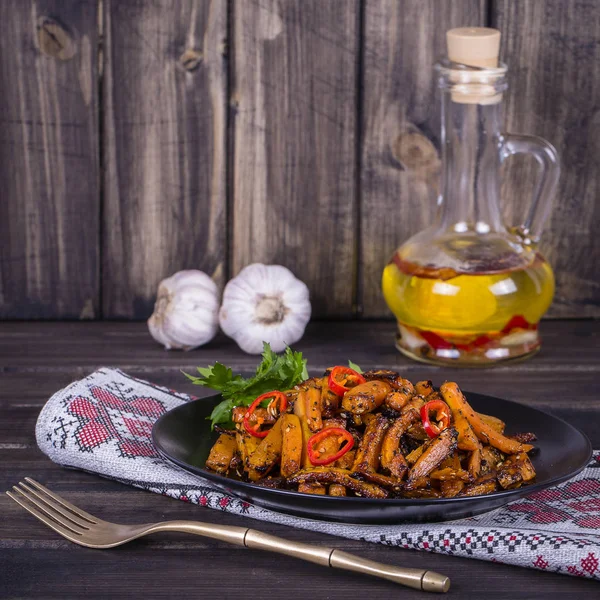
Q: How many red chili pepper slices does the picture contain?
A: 4